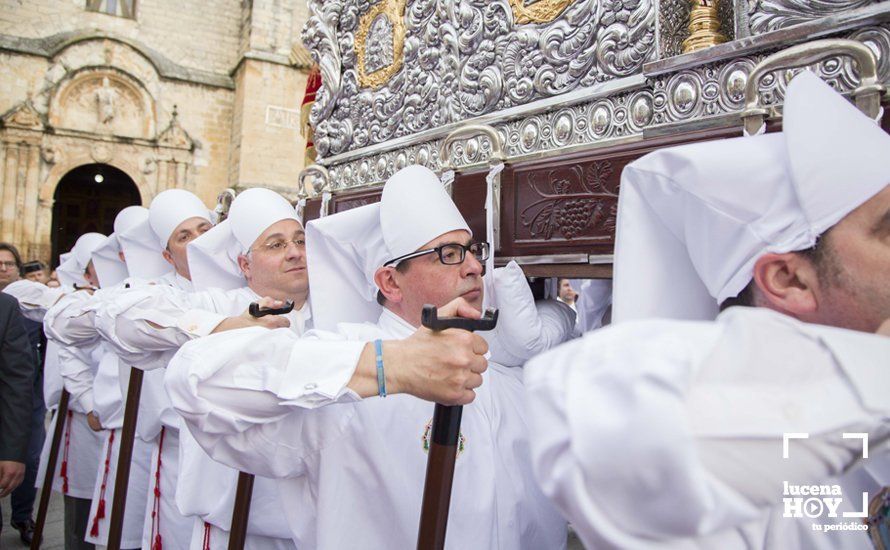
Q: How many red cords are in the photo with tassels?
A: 4